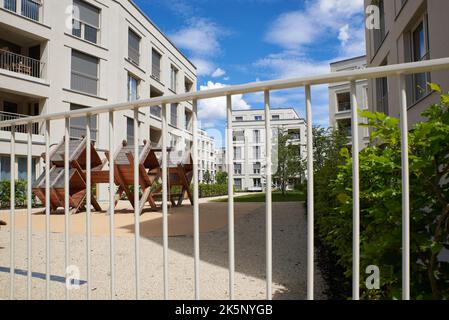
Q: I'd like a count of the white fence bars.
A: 14